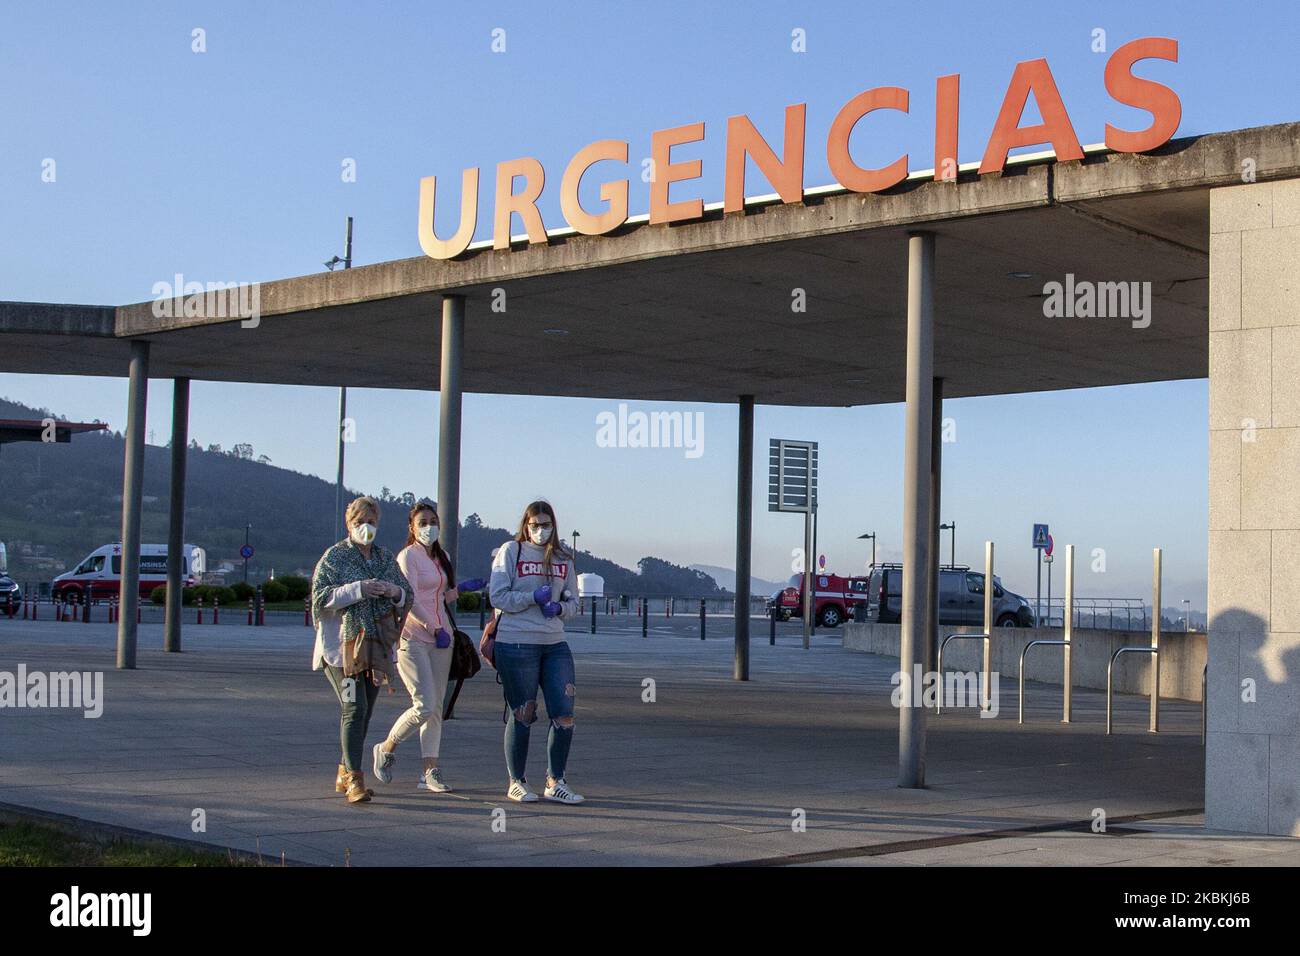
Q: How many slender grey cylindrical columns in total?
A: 6